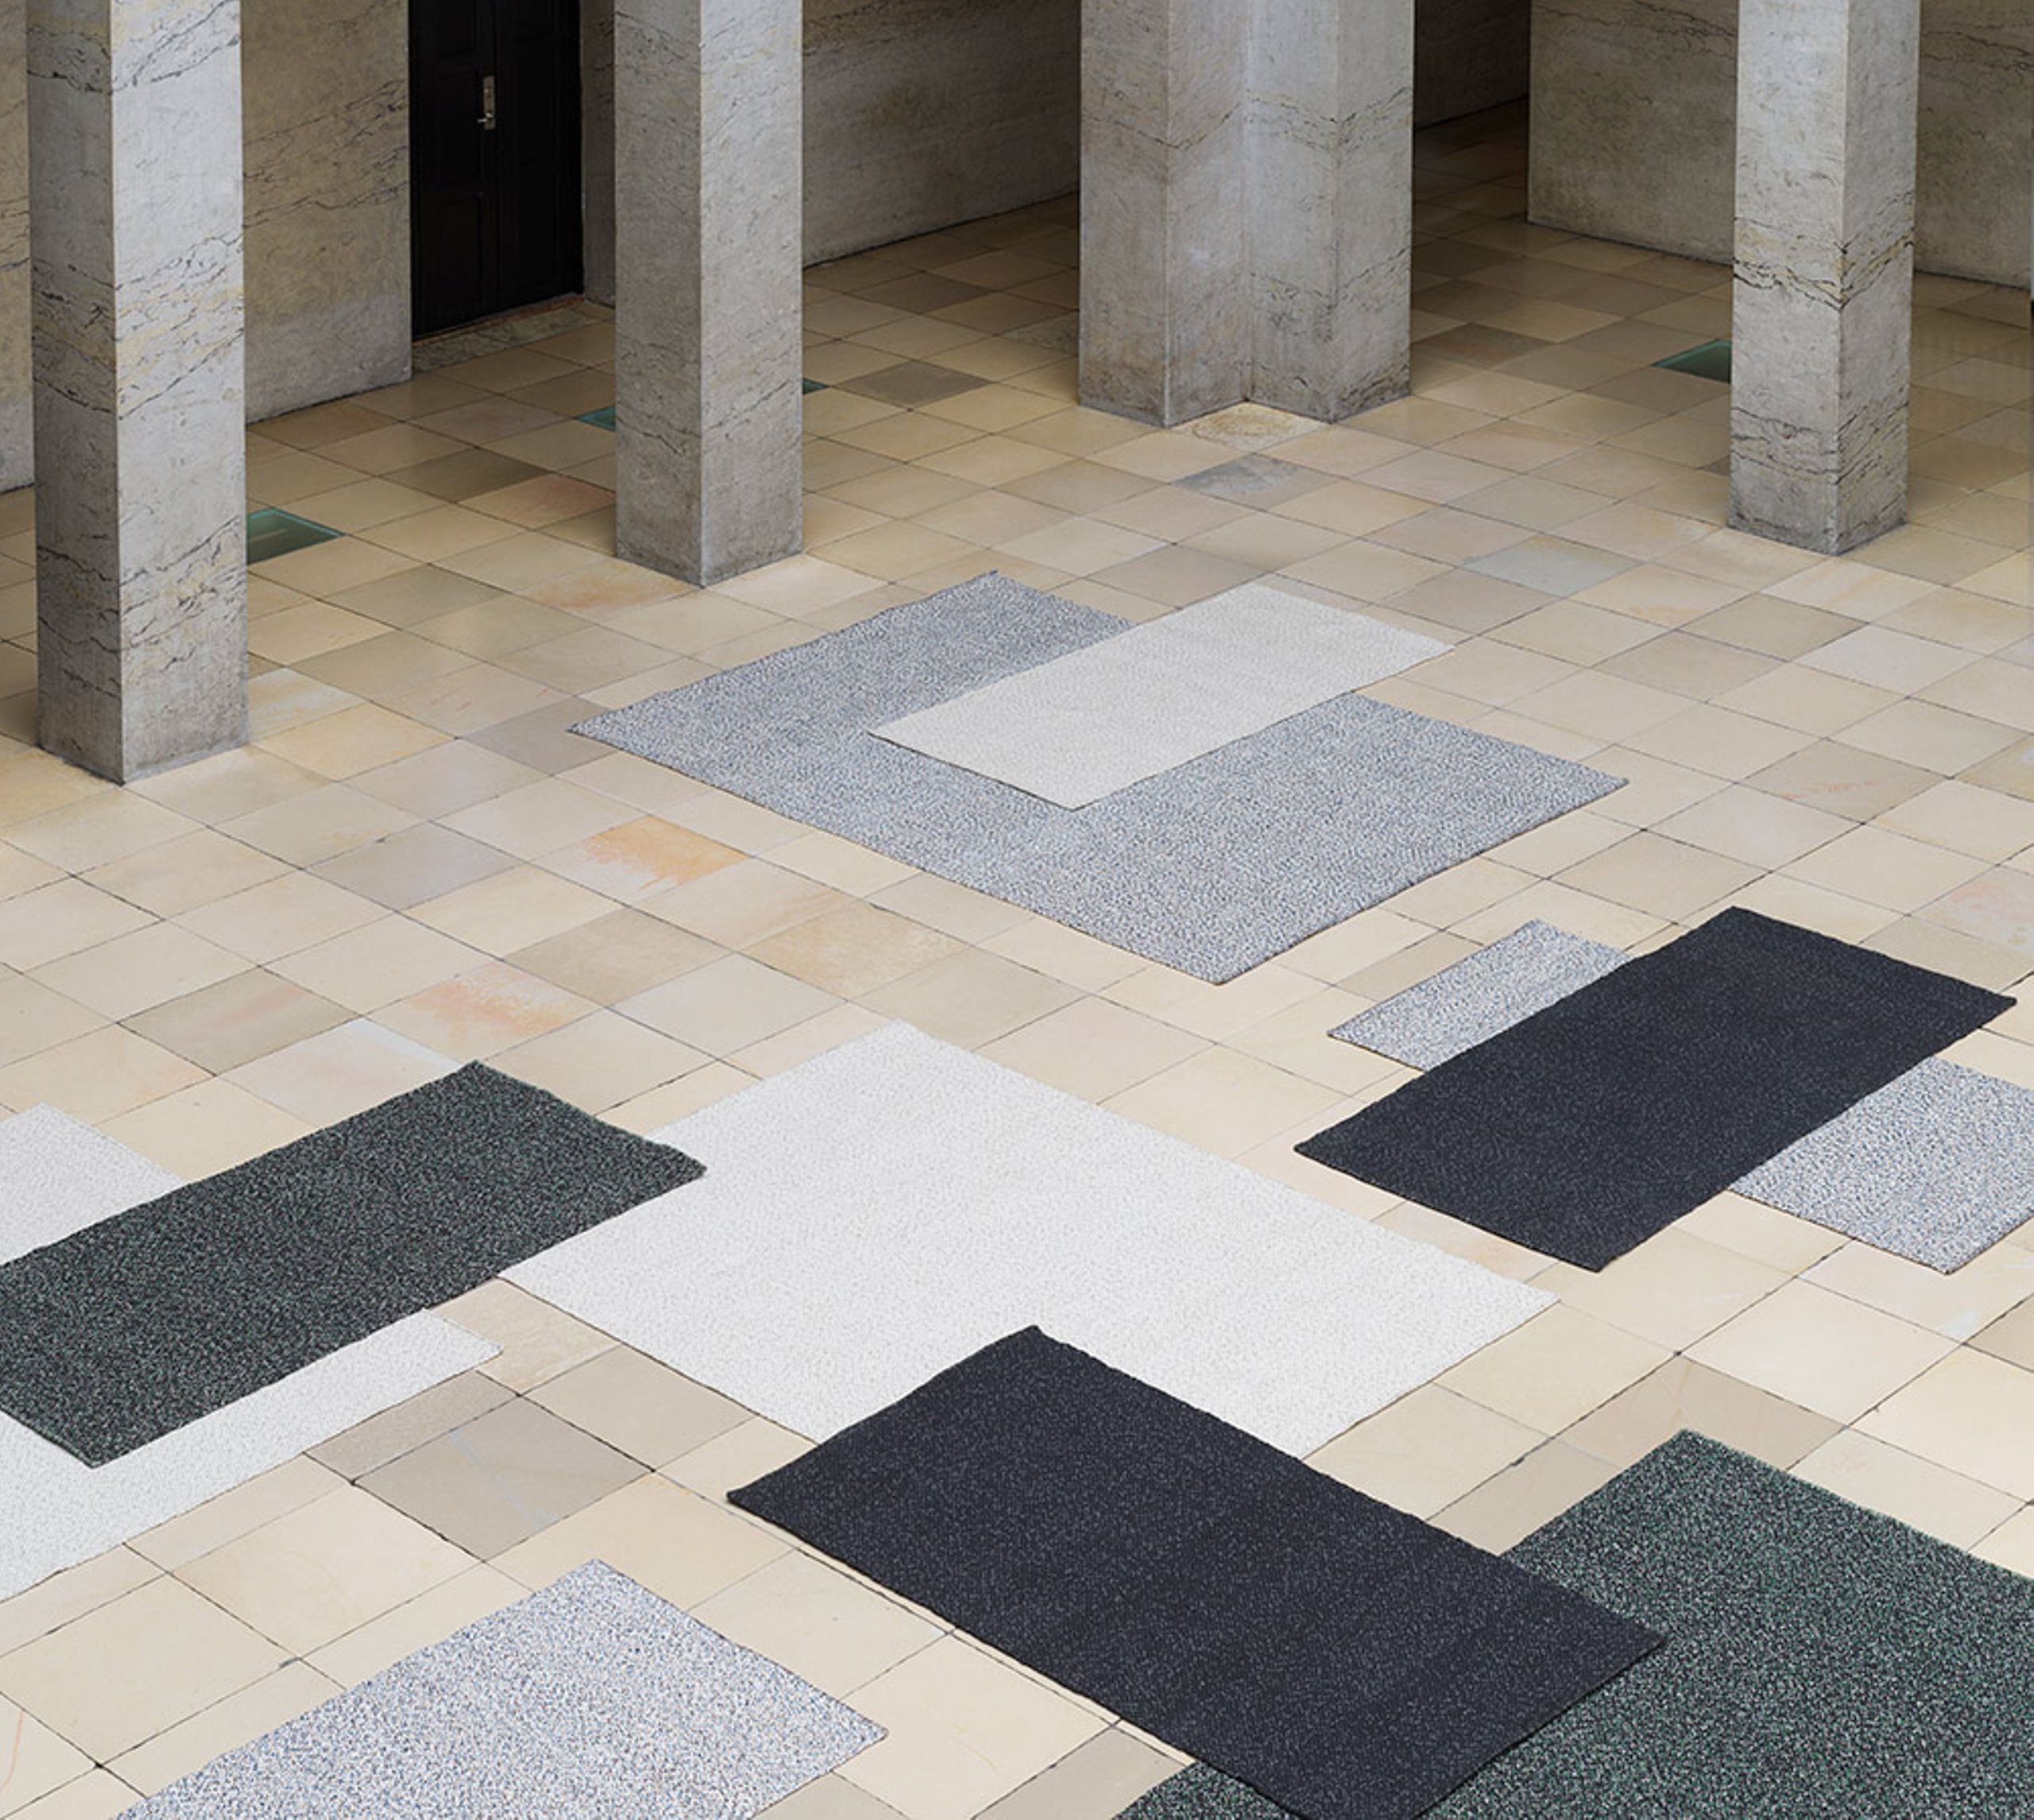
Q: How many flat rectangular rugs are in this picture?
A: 10